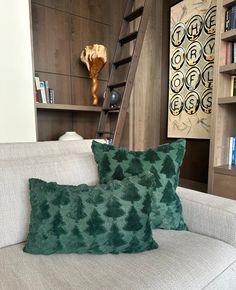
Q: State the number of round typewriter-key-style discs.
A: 12